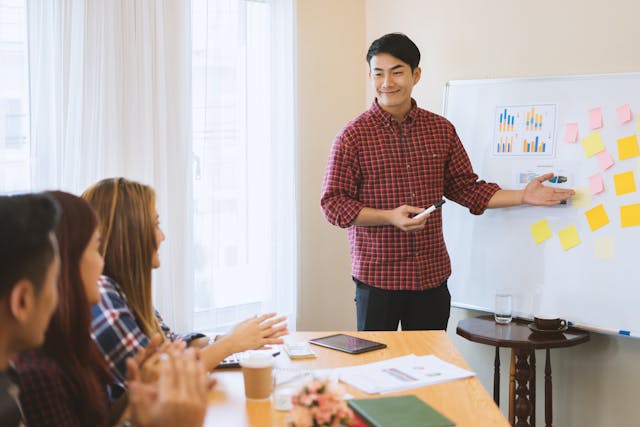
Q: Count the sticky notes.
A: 14